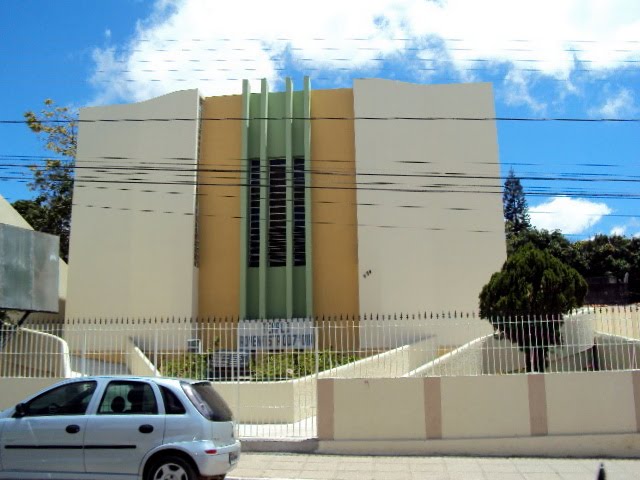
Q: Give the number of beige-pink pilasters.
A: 4